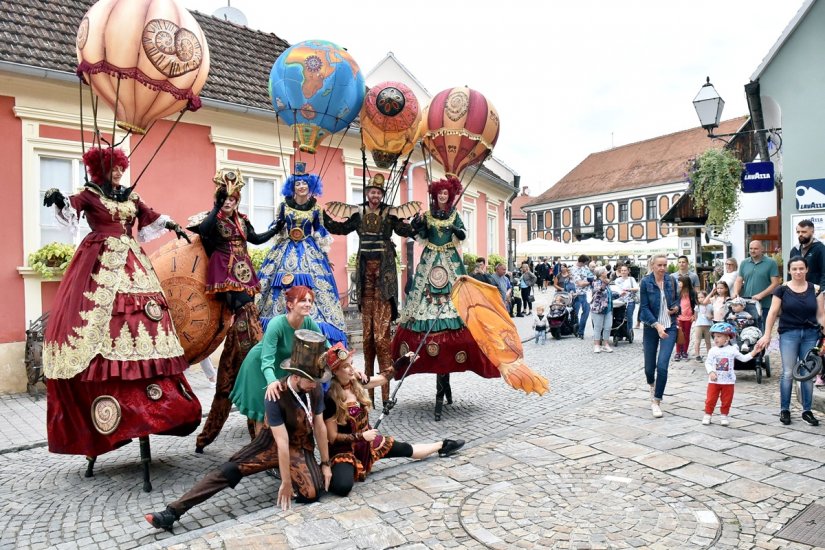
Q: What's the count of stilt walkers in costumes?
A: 5